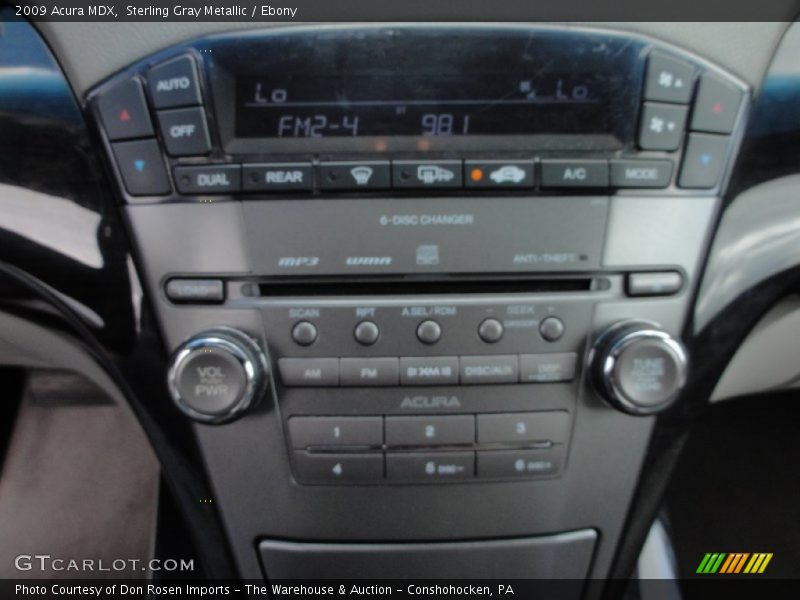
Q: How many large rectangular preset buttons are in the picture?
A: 6